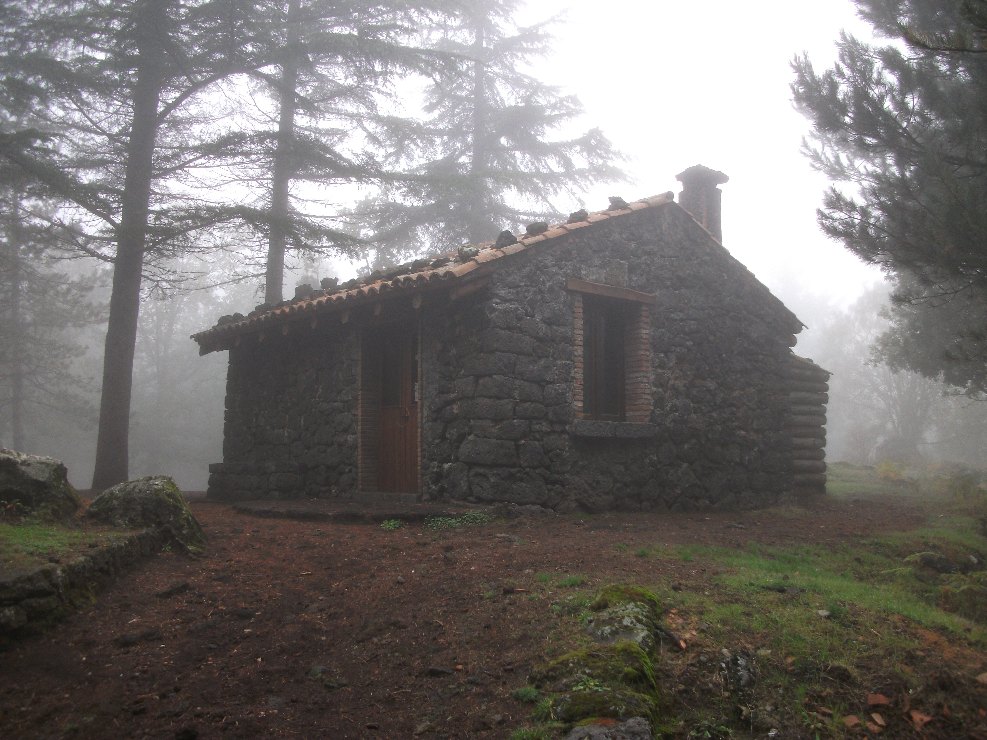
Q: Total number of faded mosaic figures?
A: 0